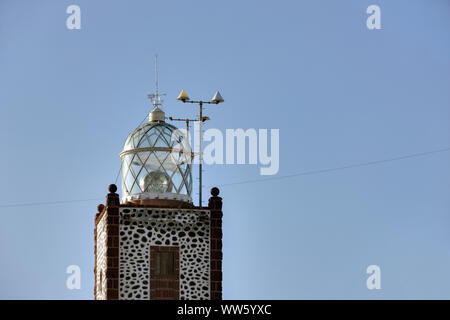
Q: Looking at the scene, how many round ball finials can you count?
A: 3